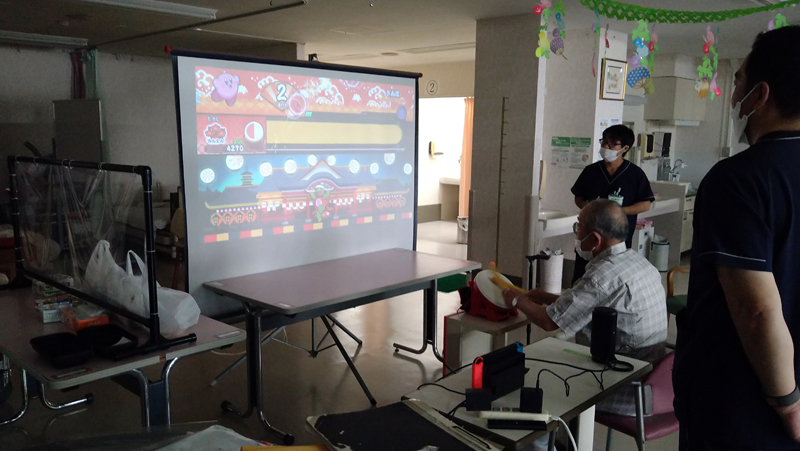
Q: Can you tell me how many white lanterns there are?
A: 10